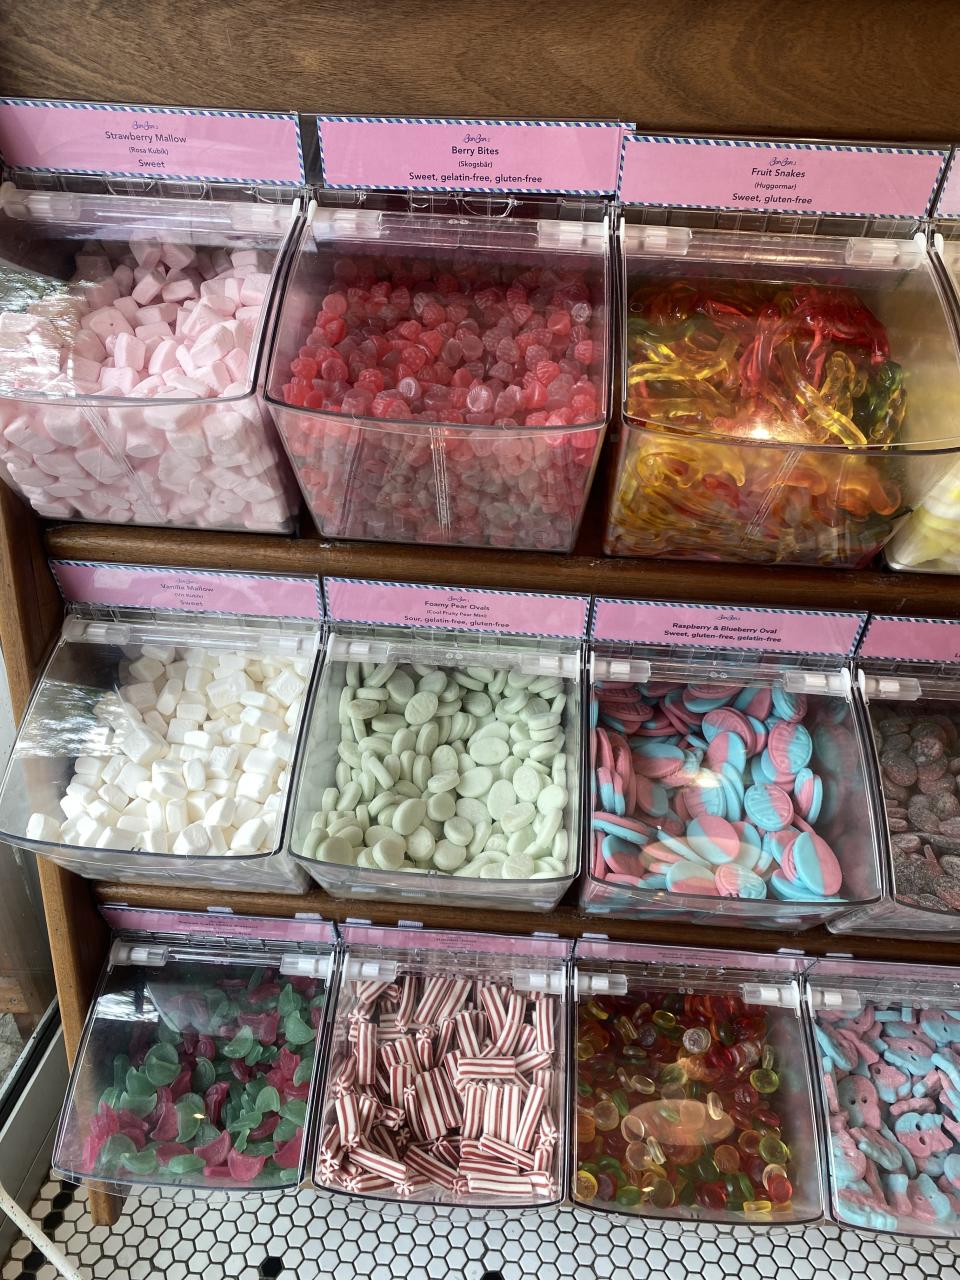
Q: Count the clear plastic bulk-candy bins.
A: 12